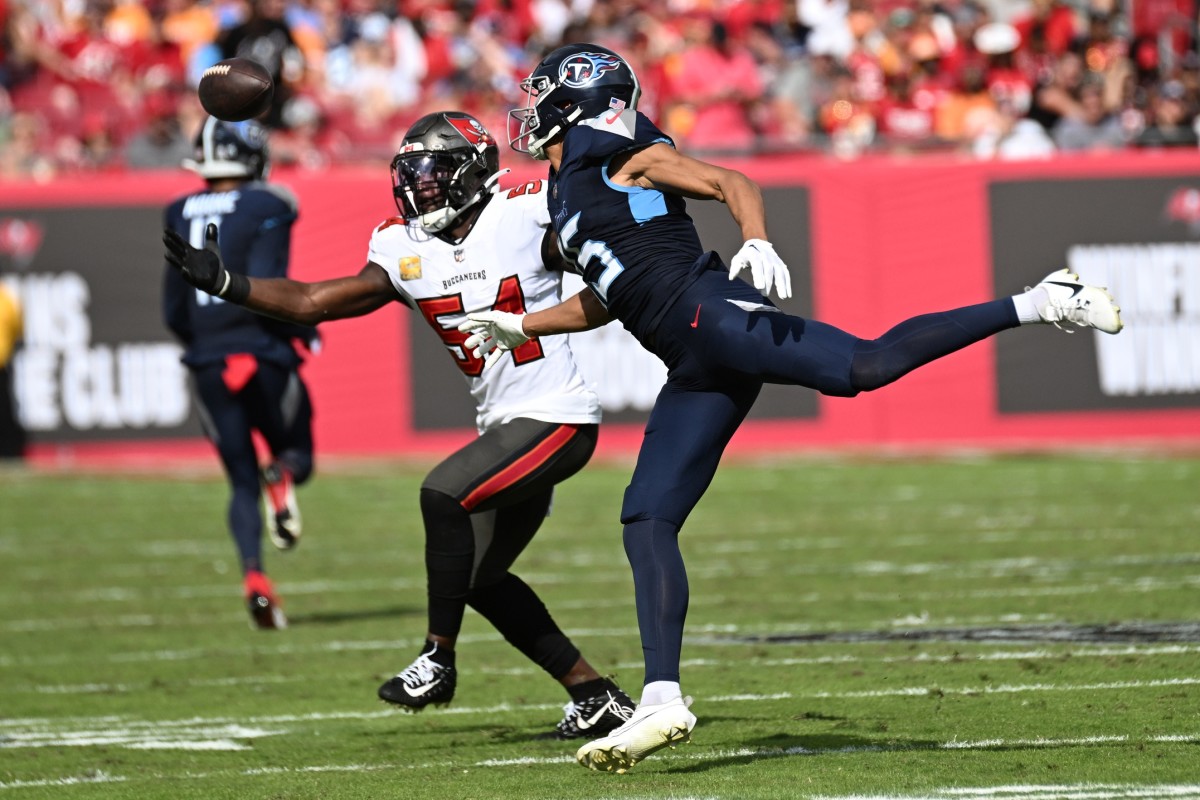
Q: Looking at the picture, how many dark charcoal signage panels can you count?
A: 3